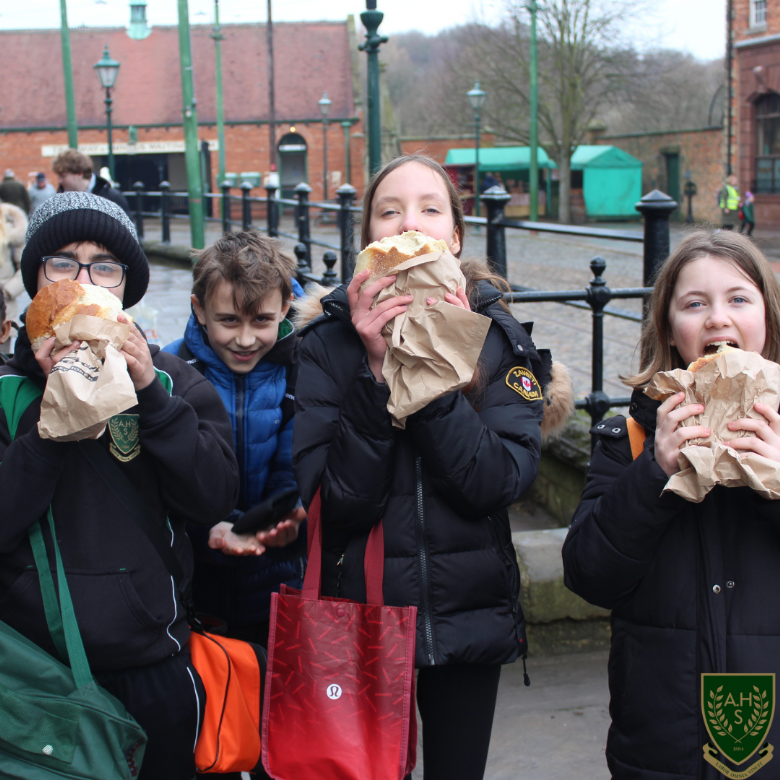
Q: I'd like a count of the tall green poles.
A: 5